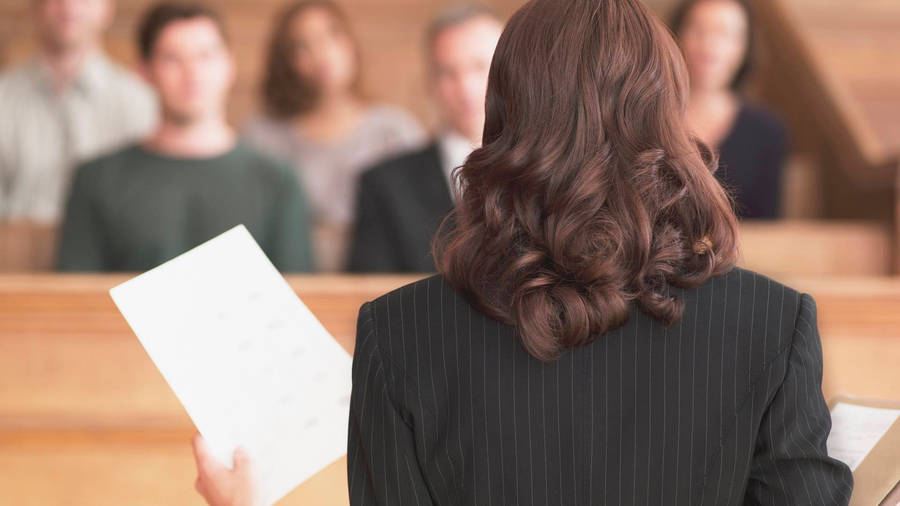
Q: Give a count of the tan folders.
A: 1